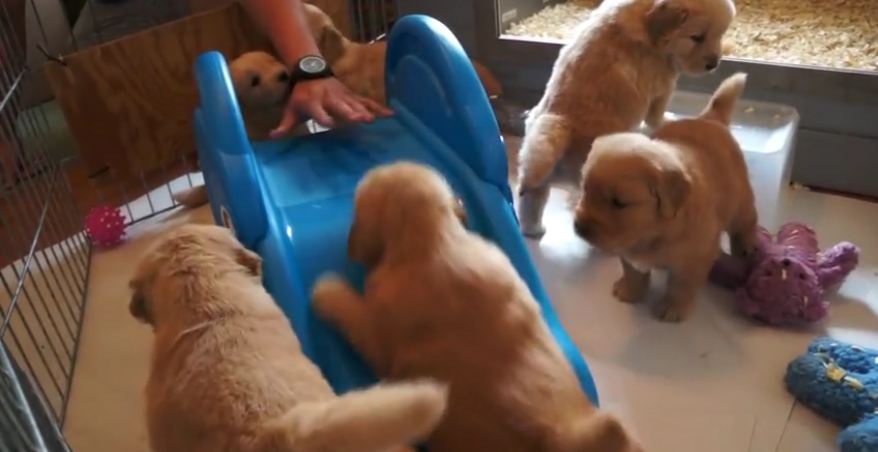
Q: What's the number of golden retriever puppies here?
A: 6